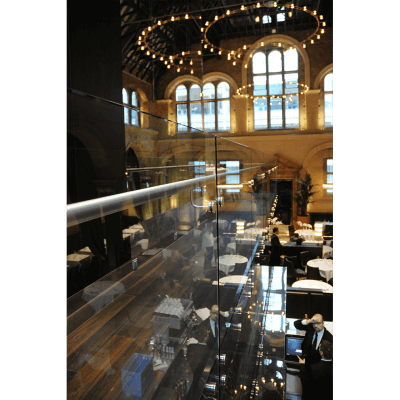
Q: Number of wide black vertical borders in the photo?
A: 2